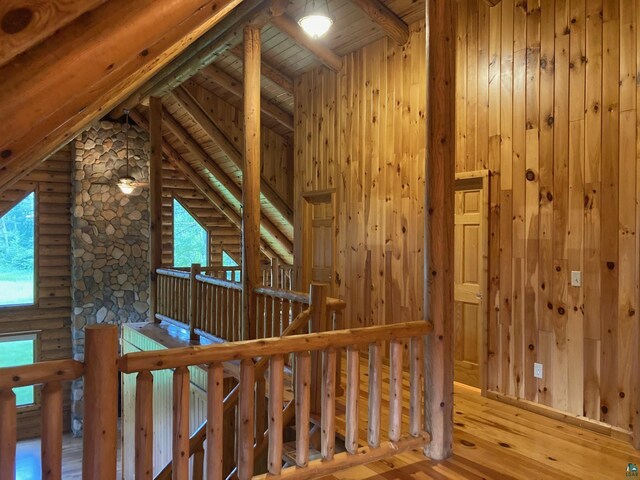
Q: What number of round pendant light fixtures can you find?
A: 2